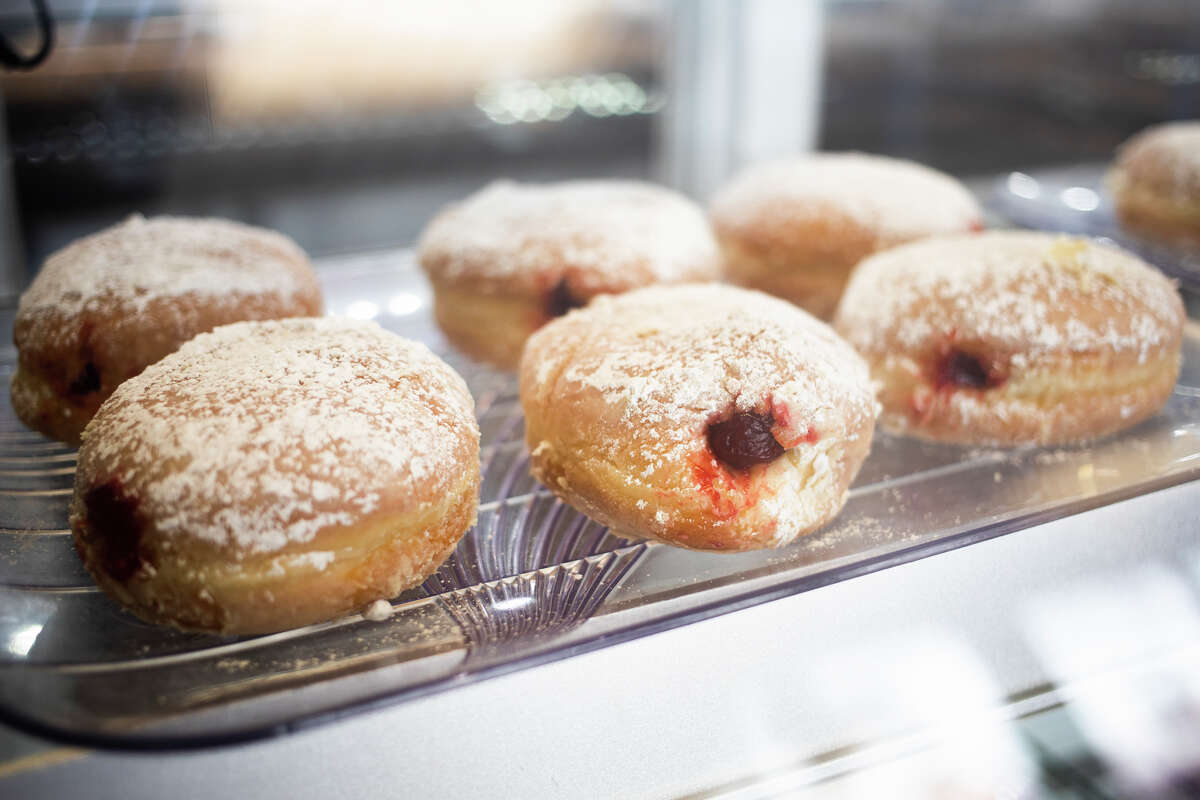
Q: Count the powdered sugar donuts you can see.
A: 7